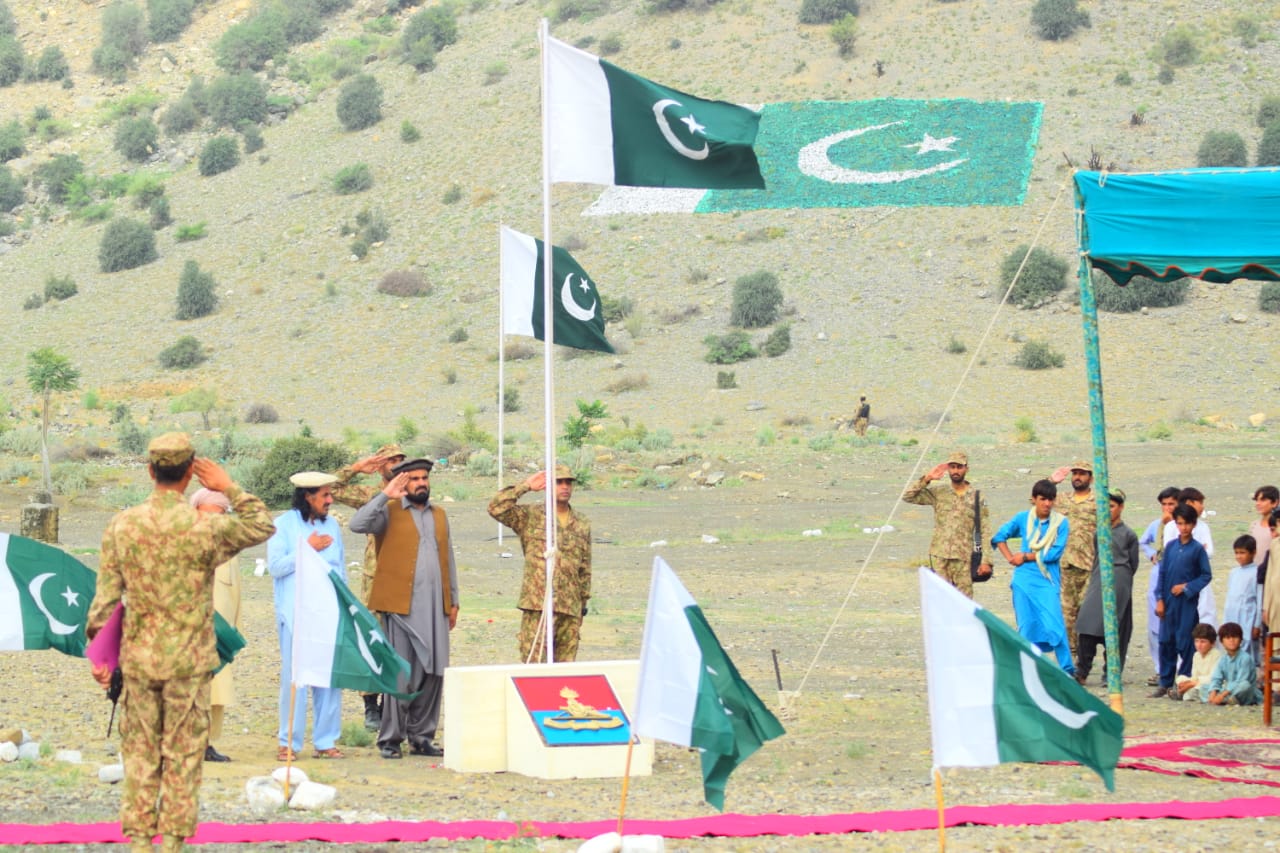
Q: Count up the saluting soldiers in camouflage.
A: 5